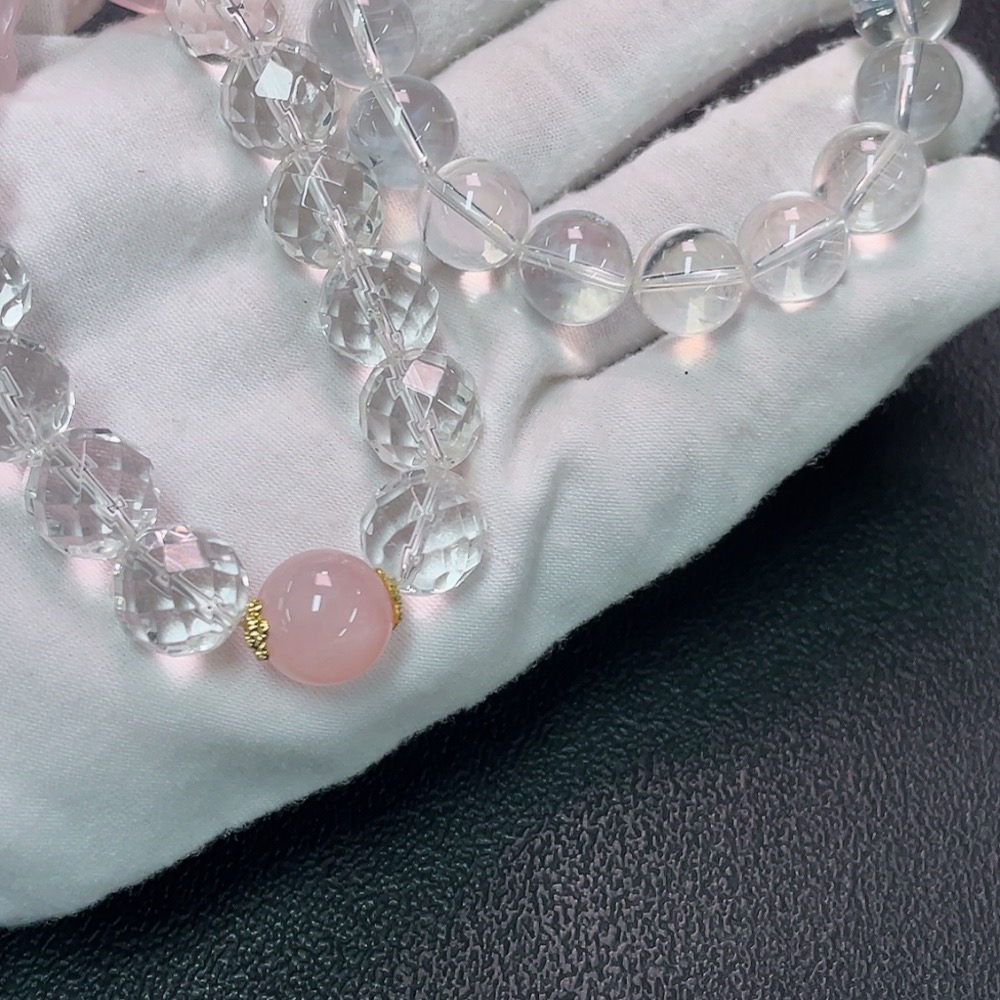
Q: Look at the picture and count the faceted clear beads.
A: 10